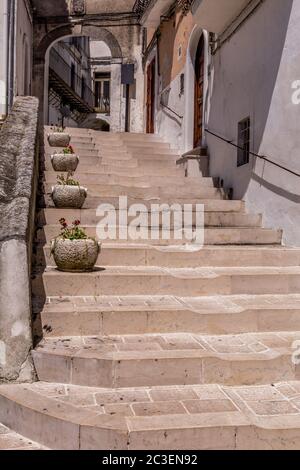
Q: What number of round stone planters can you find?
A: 4